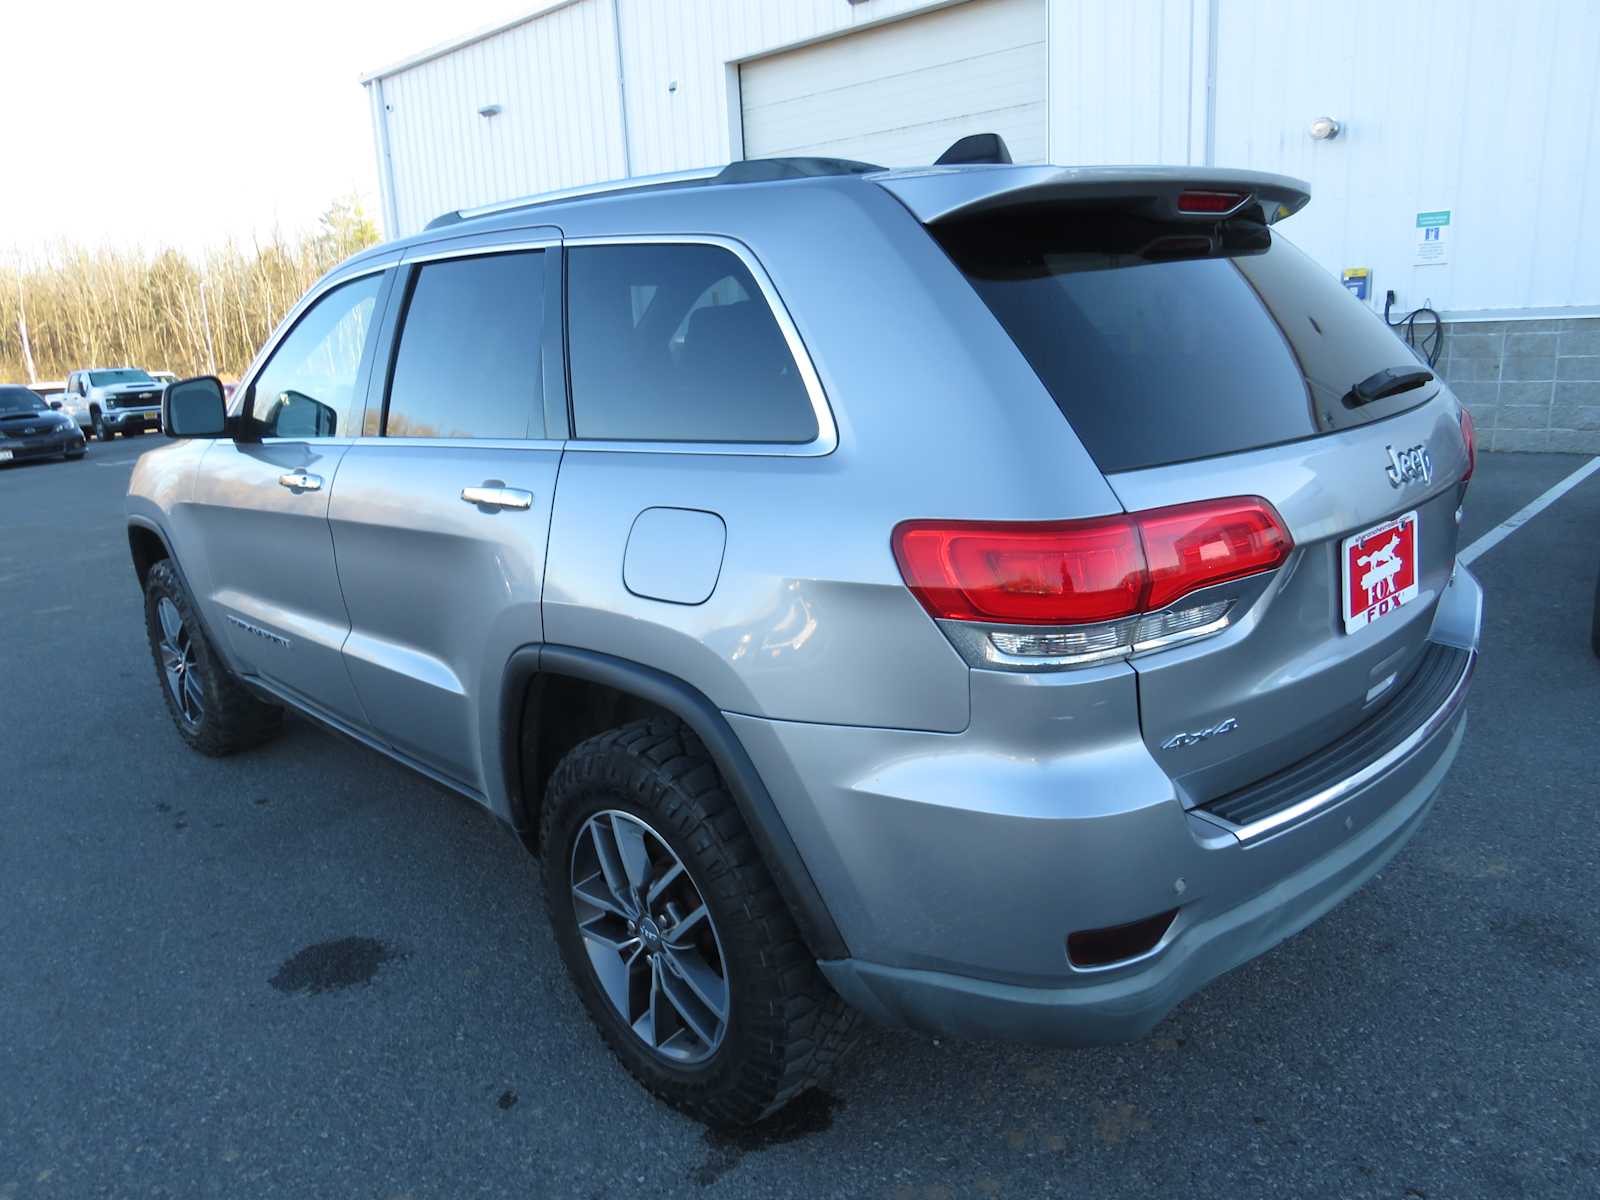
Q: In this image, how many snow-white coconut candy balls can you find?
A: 0